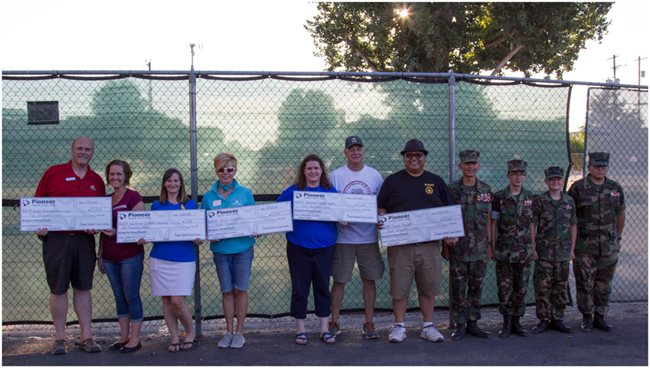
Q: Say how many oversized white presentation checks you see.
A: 5